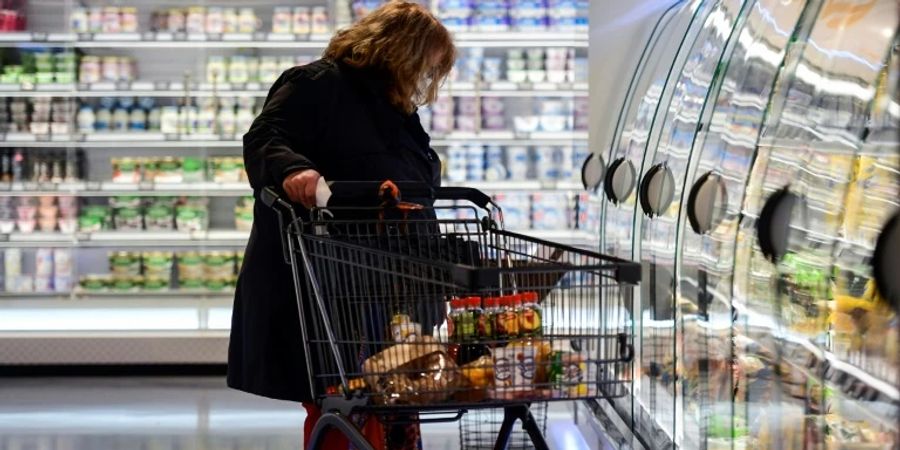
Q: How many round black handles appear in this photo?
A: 6